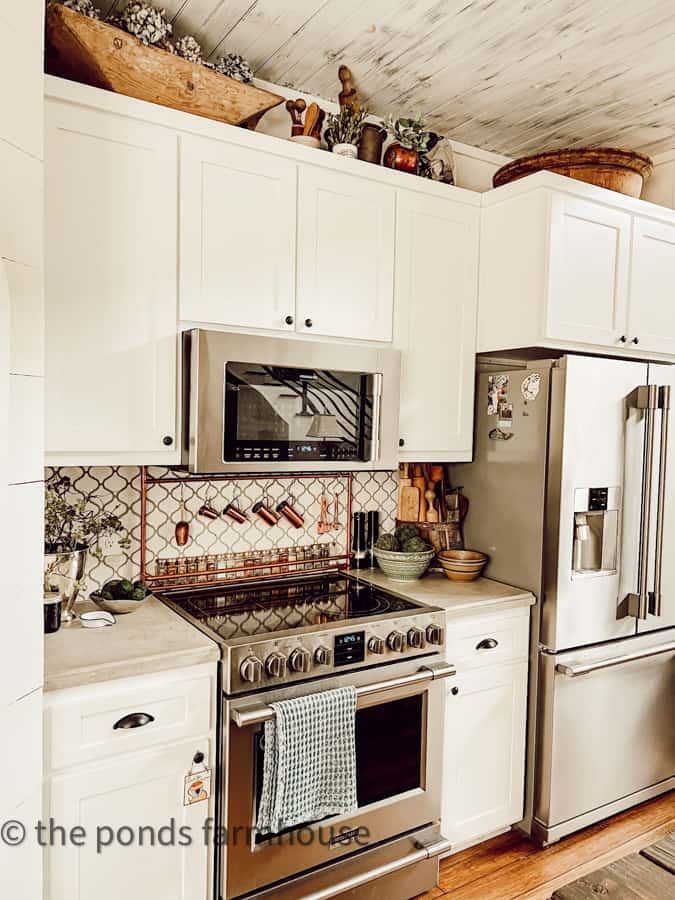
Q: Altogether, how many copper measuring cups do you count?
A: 4